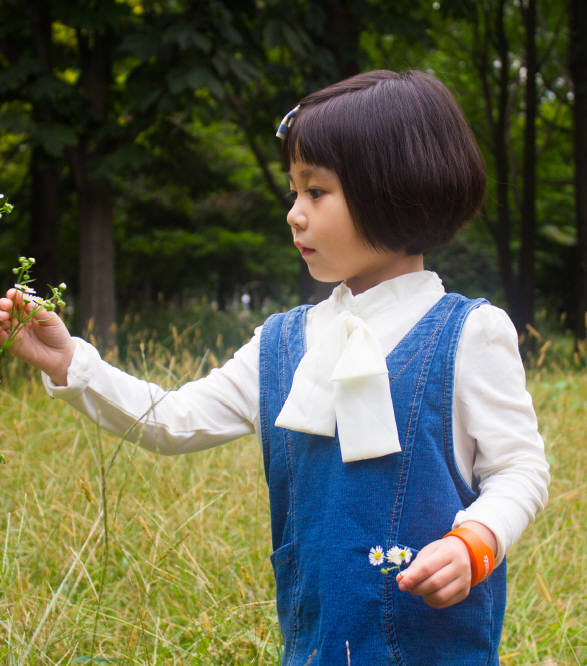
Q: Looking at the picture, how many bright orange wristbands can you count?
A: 1